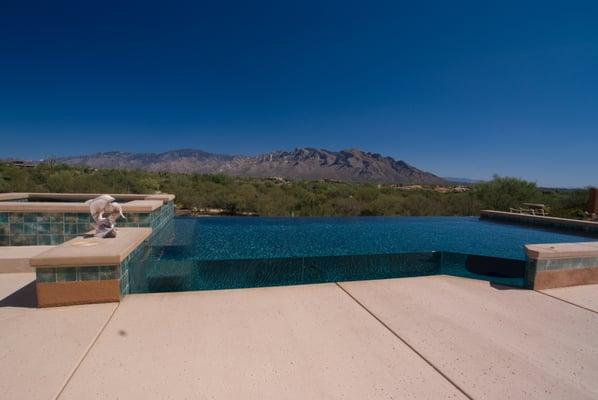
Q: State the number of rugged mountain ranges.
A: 1